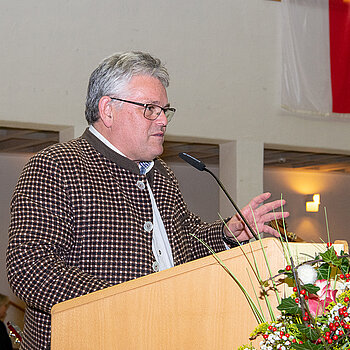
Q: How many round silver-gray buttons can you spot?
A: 3